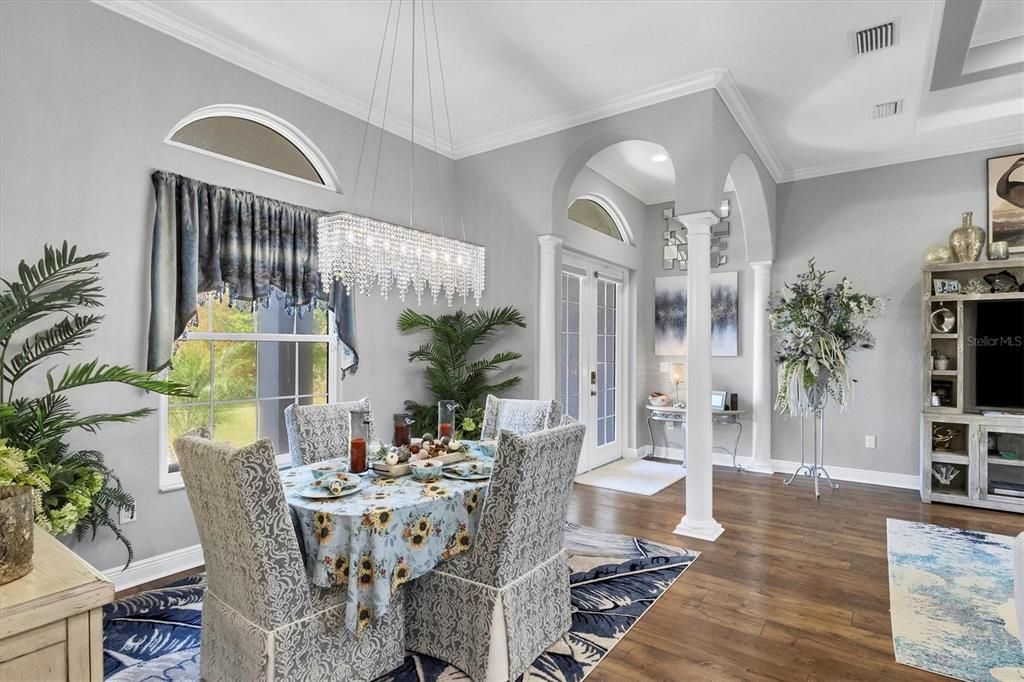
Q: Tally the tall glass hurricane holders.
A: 3